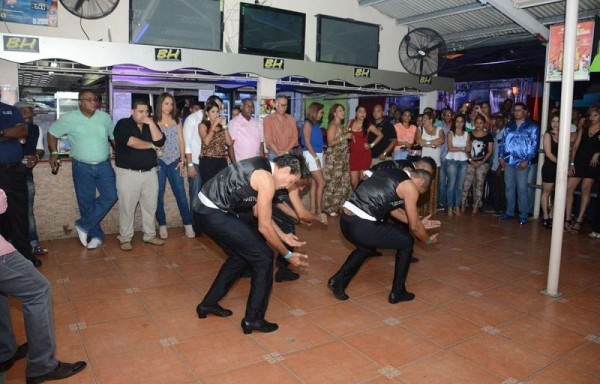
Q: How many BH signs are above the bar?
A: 5